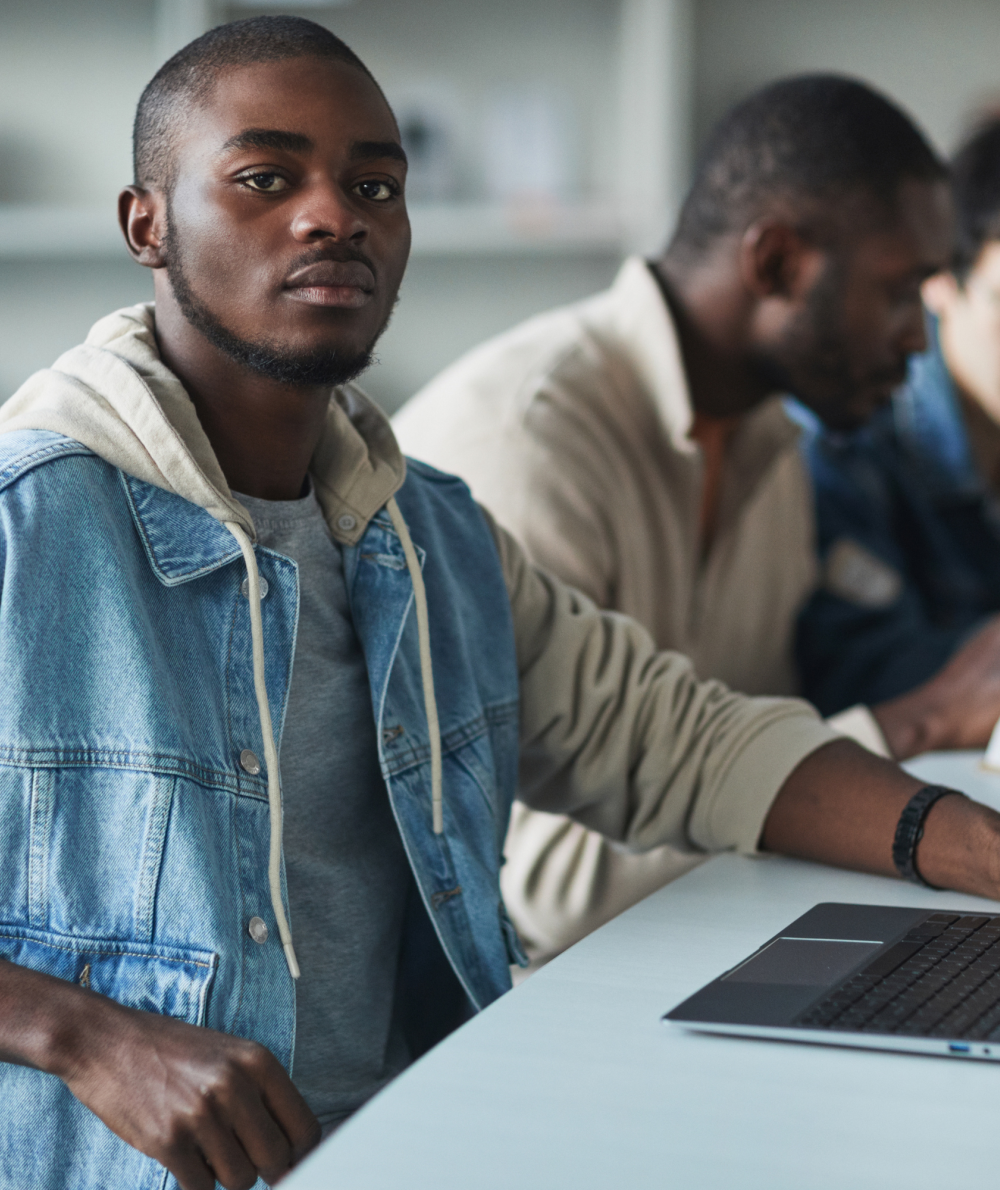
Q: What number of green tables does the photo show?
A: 0